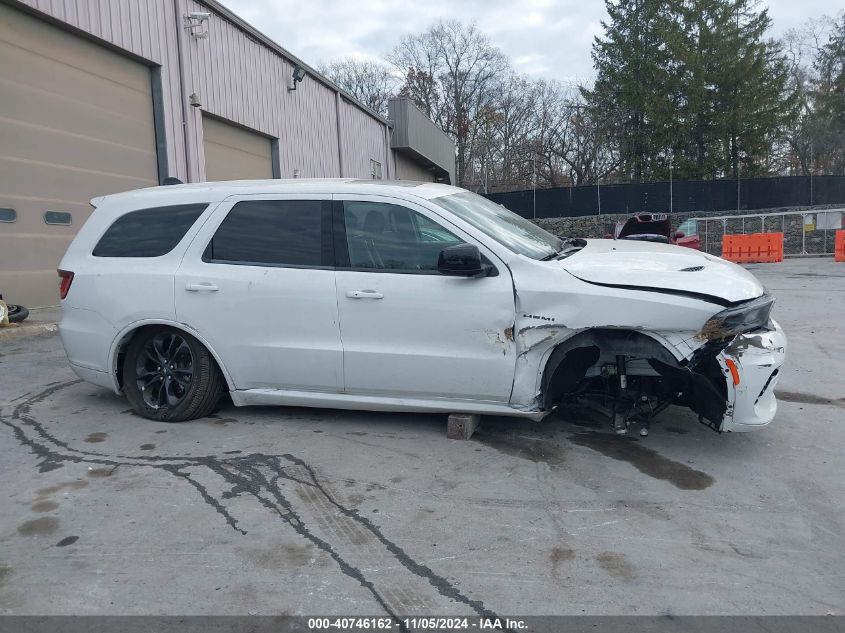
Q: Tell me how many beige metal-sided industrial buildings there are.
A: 1